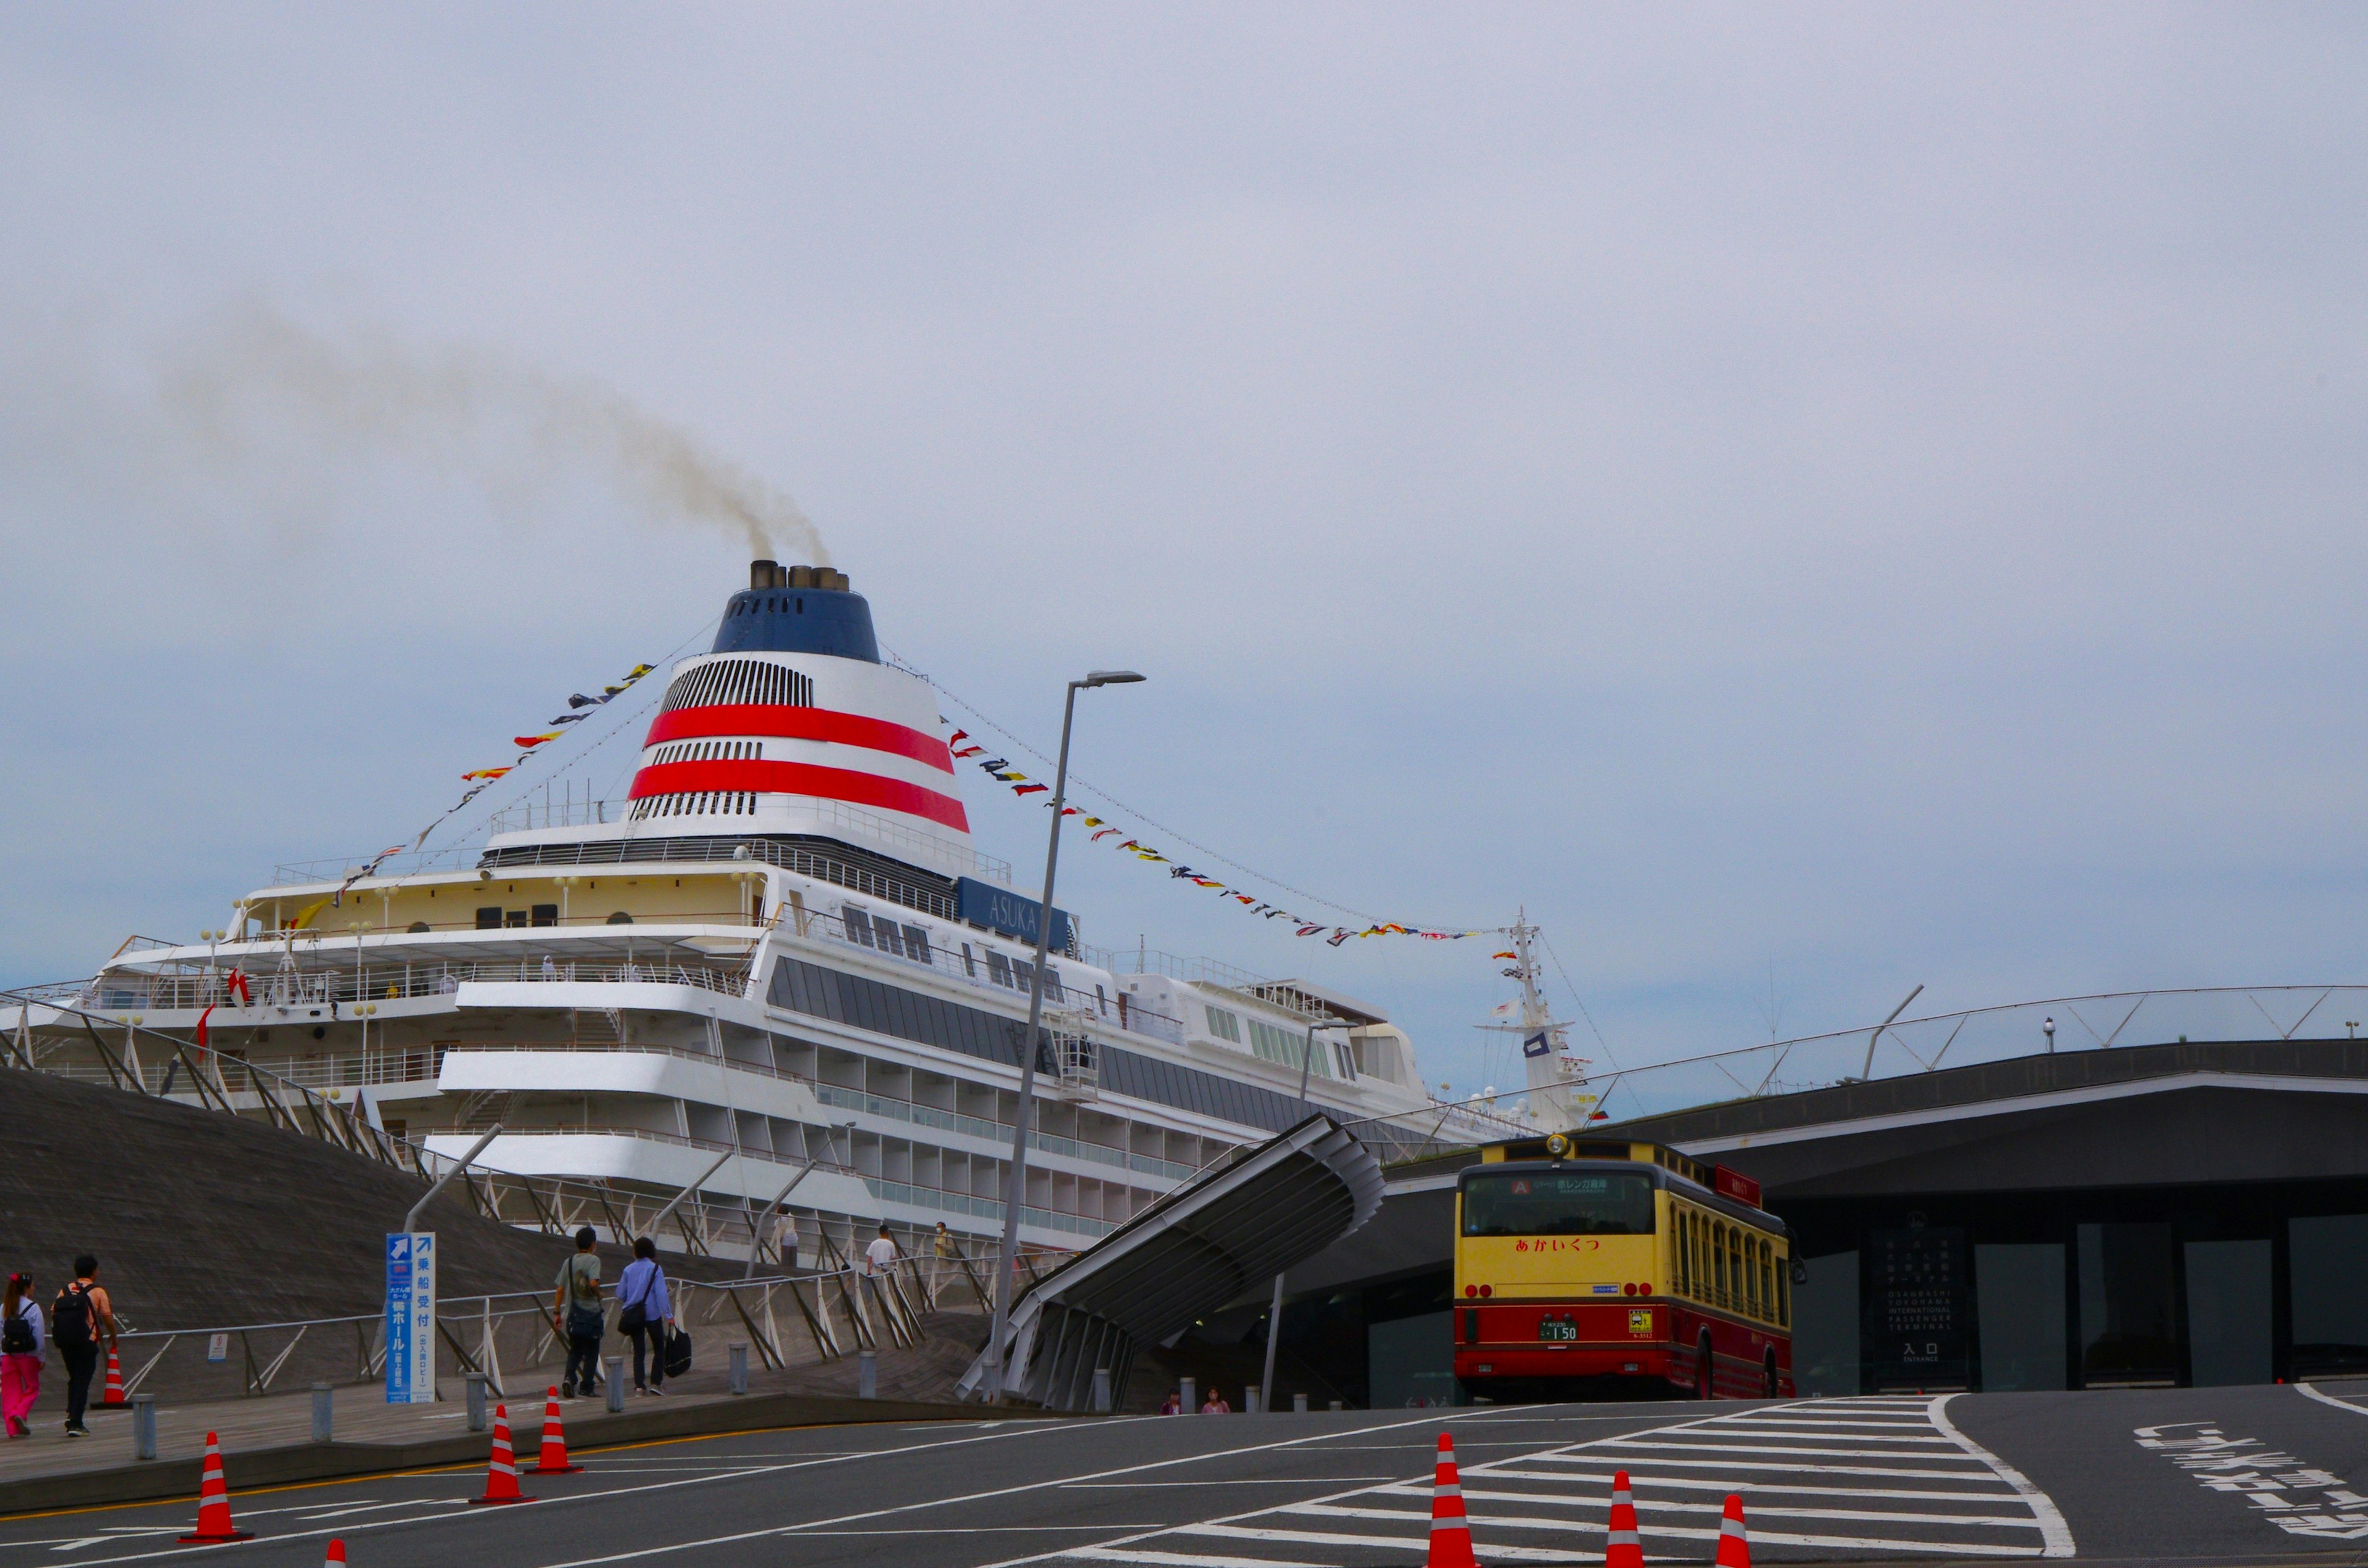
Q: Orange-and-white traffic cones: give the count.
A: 8